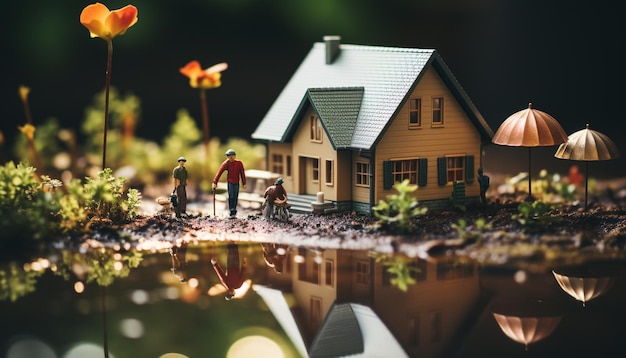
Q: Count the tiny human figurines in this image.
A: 4